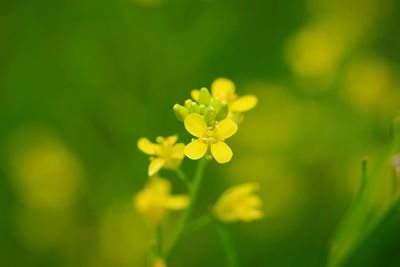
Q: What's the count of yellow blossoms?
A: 5